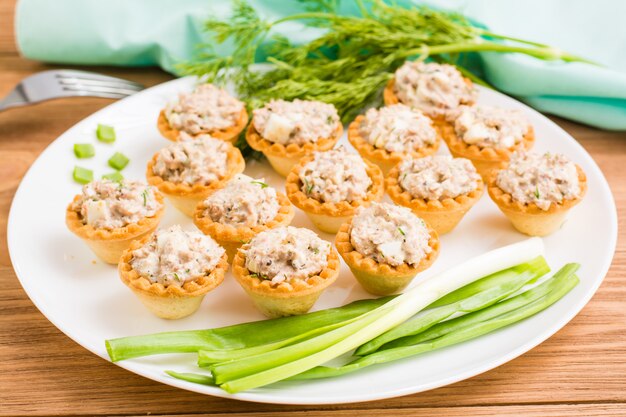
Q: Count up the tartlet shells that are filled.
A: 14